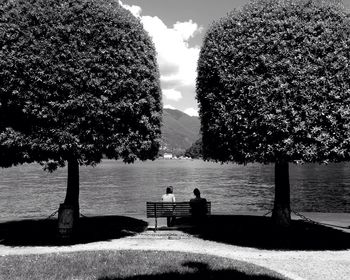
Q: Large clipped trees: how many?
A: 2